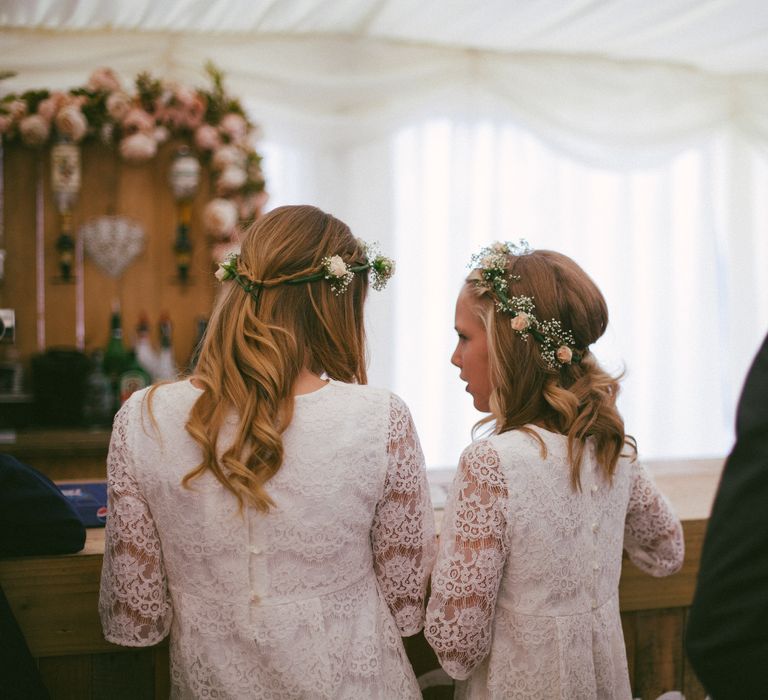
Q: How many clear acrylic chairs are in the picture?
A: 0